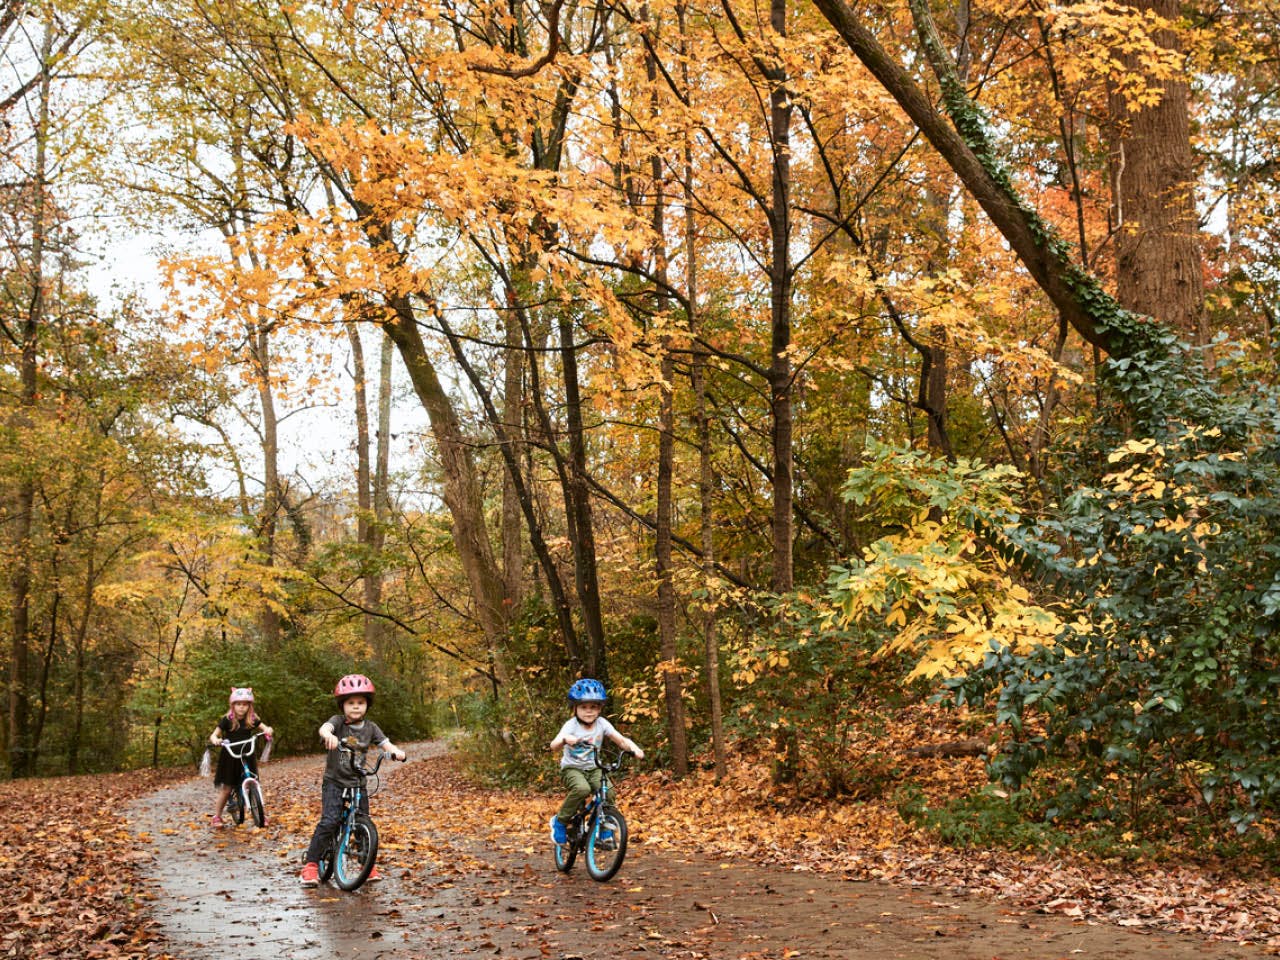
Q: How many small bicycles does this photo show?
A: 3